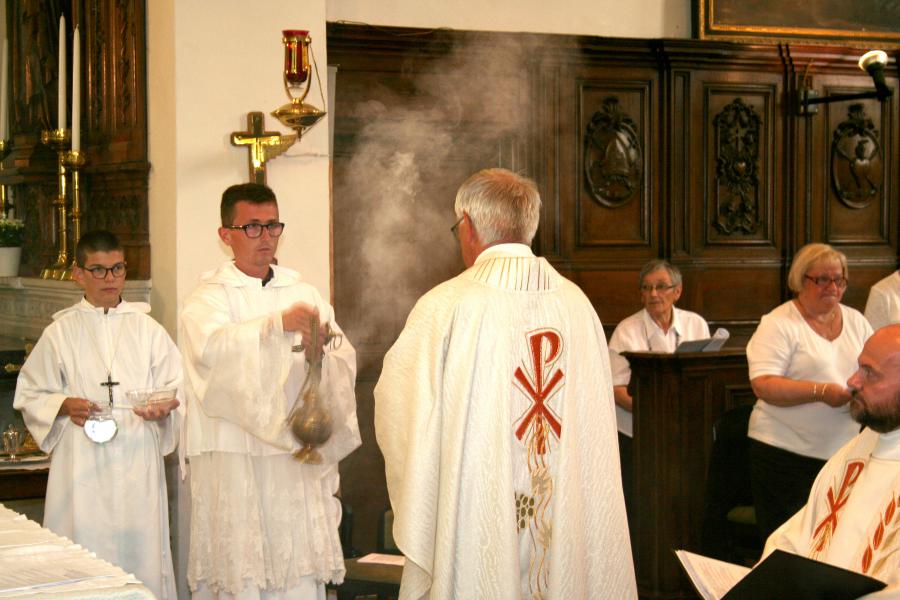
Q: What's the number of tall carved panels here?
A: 3